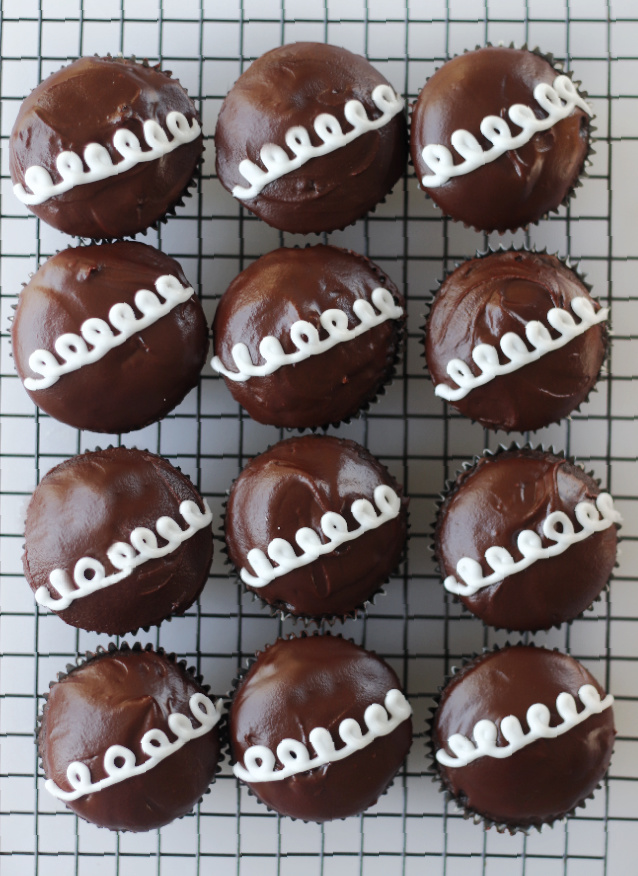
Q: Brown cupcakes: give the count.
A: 12